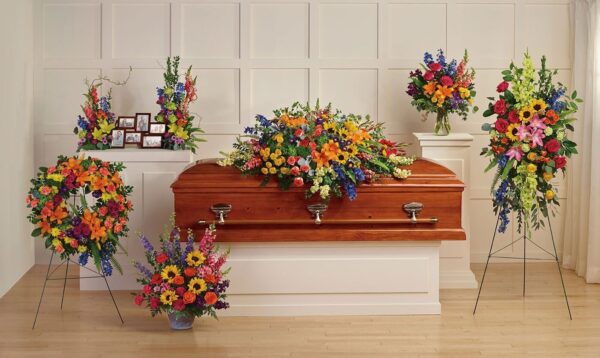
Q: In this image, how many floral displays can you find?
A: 7